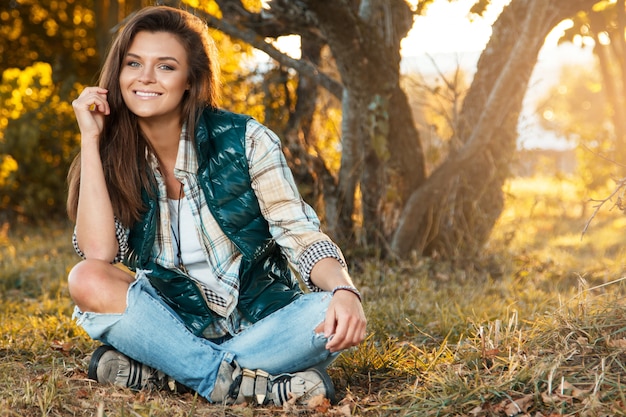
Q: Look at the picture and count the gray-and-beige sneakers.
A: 2